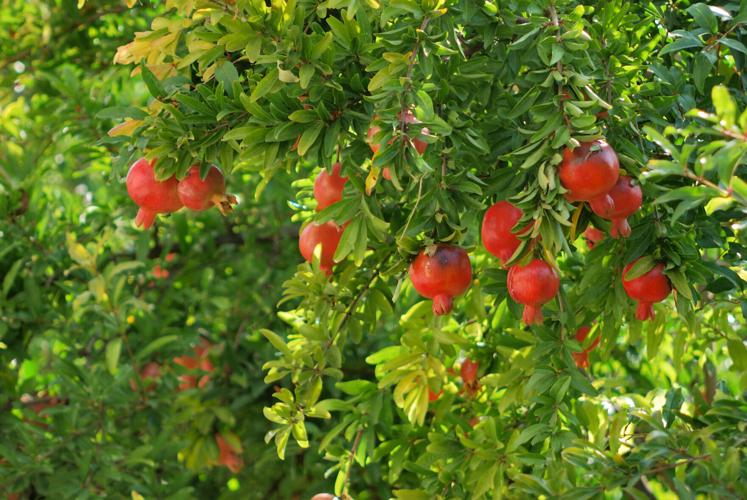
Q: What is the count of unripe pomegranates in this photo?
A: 0